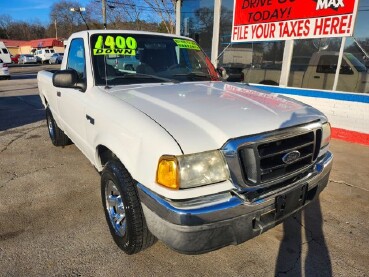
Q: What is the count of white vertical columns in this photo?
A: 4